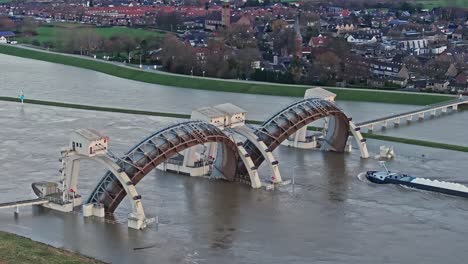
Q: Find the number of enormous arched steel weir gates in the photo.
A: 2